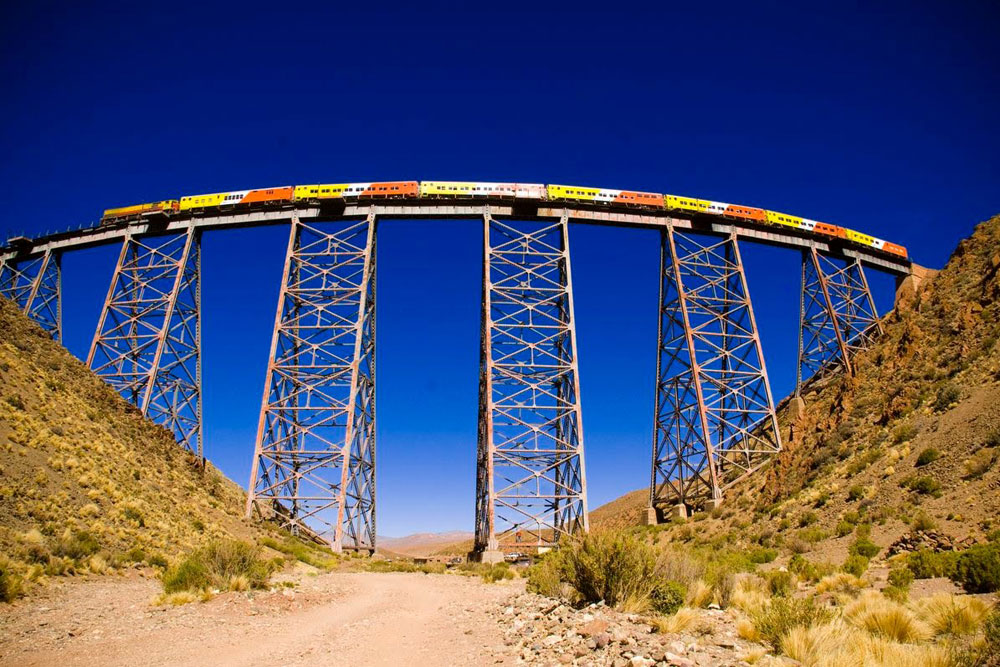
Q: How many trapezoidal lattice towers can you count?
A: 6